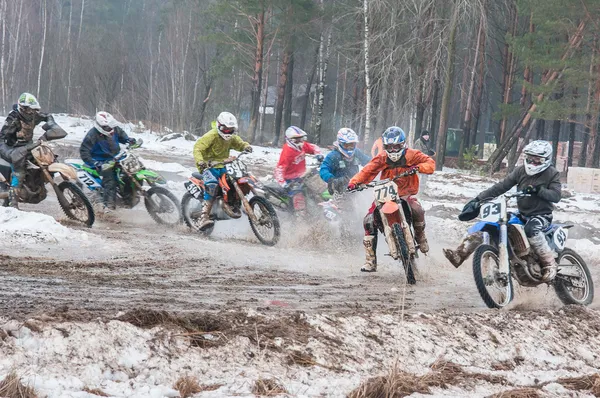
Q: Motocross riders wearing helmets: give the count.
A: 7